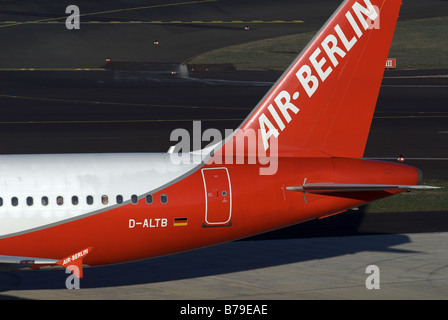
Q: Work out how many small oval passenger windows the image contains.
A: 12